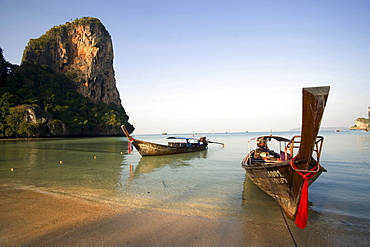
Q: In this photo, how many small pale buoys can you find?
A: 4